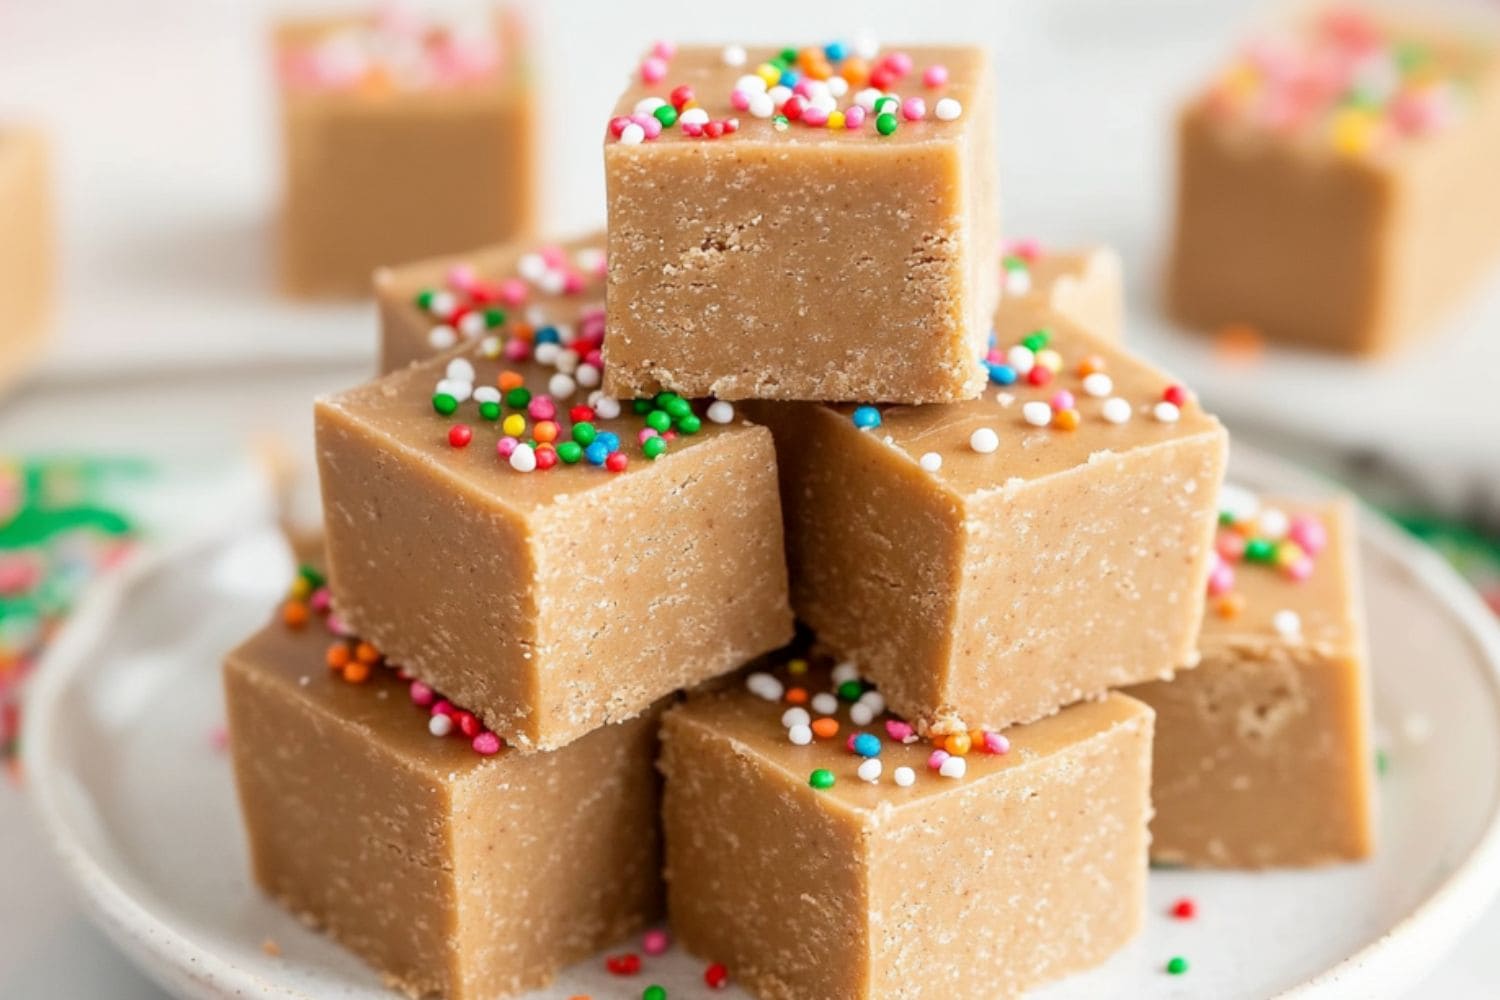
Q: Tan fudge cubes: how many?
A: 11